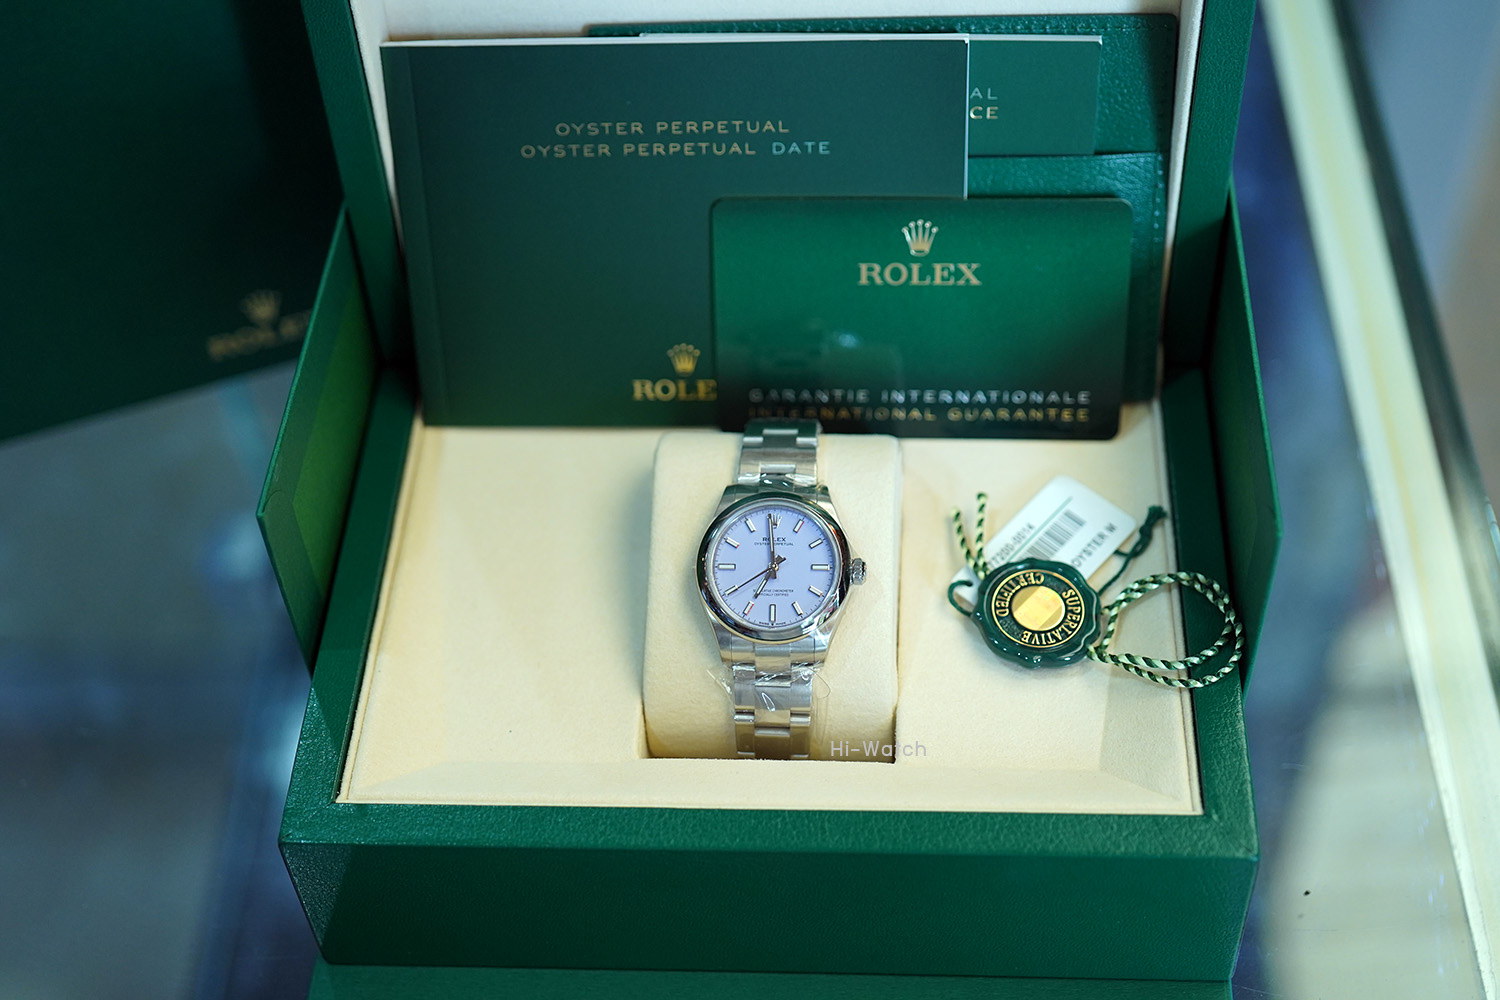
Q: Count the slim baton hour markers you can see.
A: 11